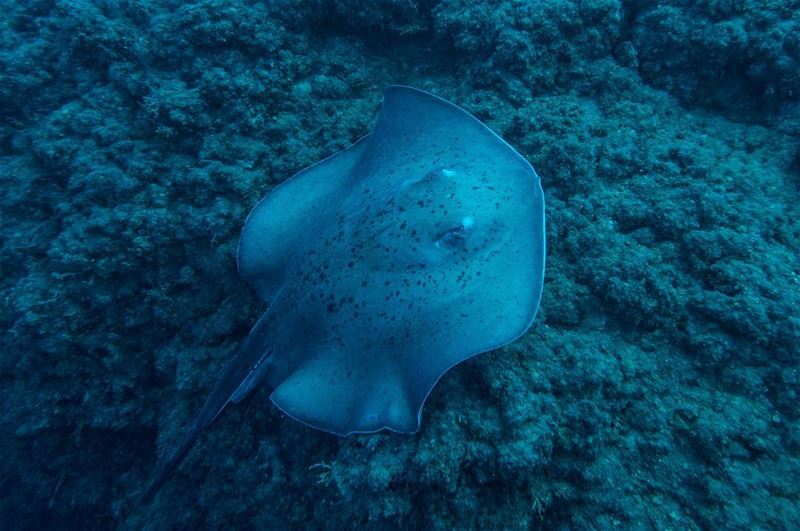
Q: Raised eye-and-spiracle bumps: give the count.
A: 2